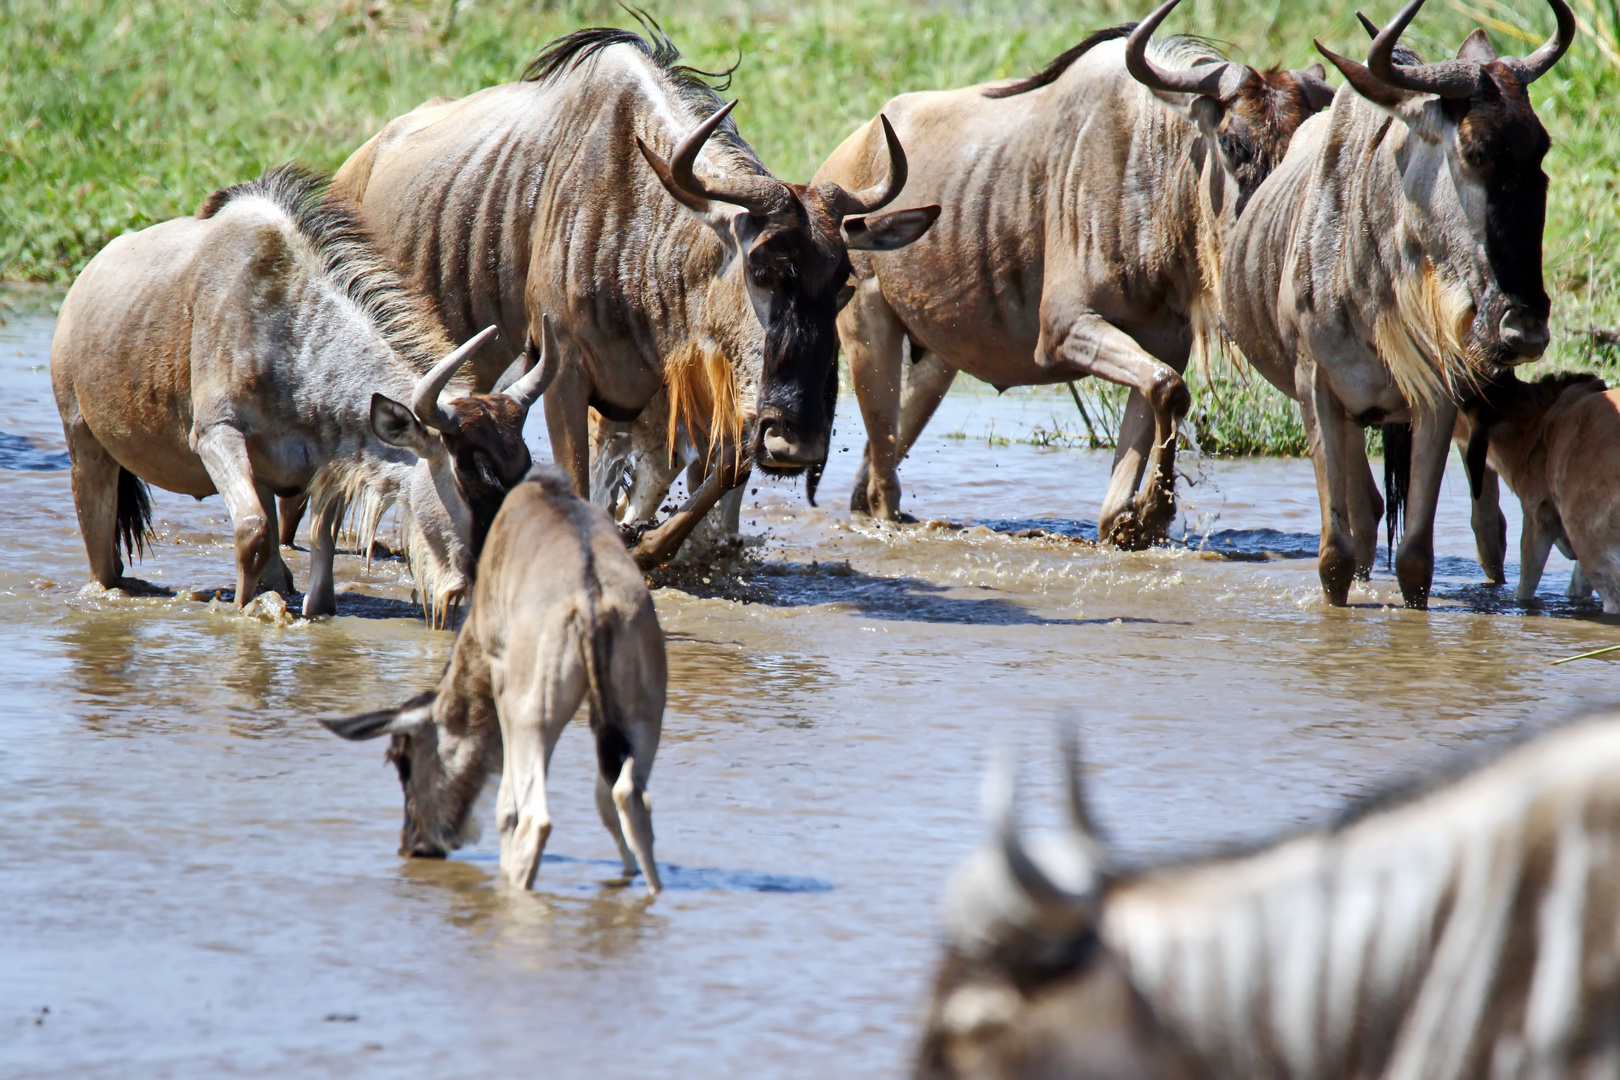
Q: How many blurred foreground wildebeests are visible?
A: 1